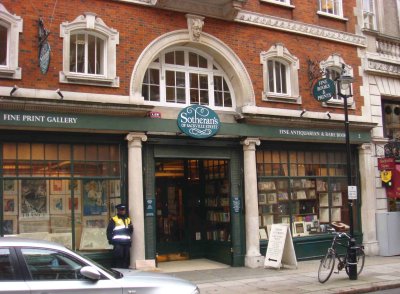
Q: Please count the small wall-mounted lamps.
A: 4